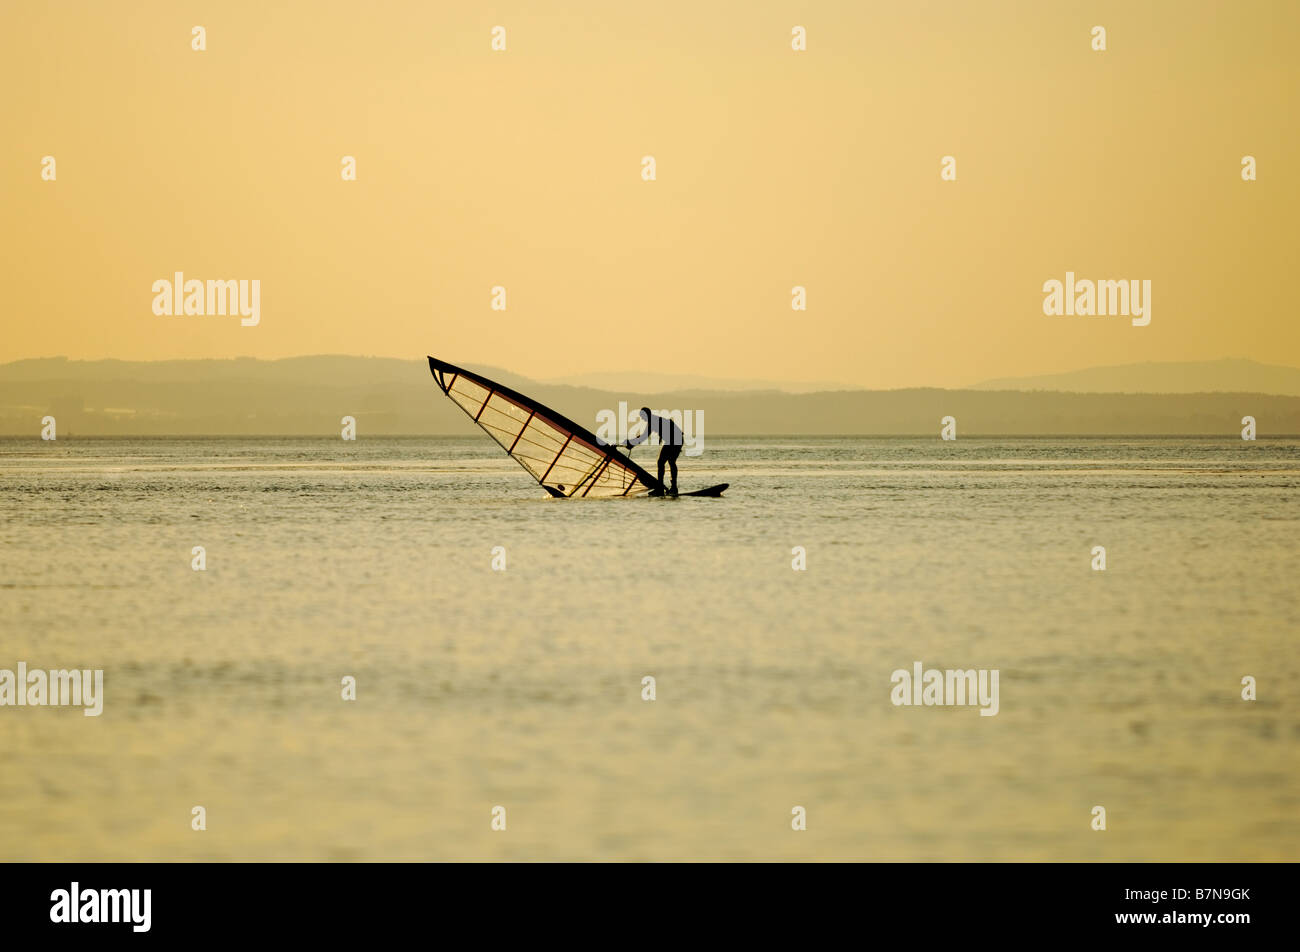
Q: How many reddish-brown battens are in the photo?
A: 6